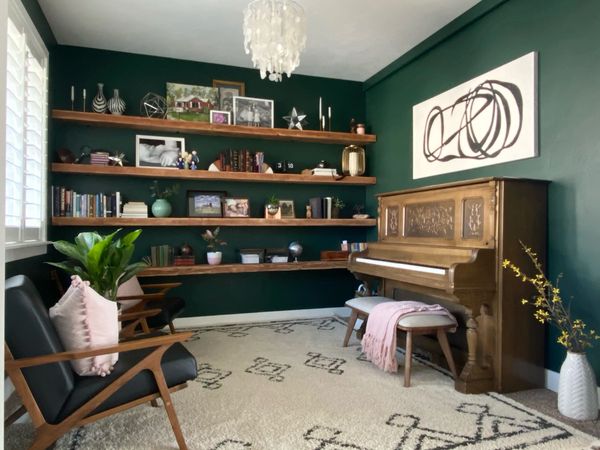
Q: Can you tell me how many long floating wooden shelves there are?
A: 4